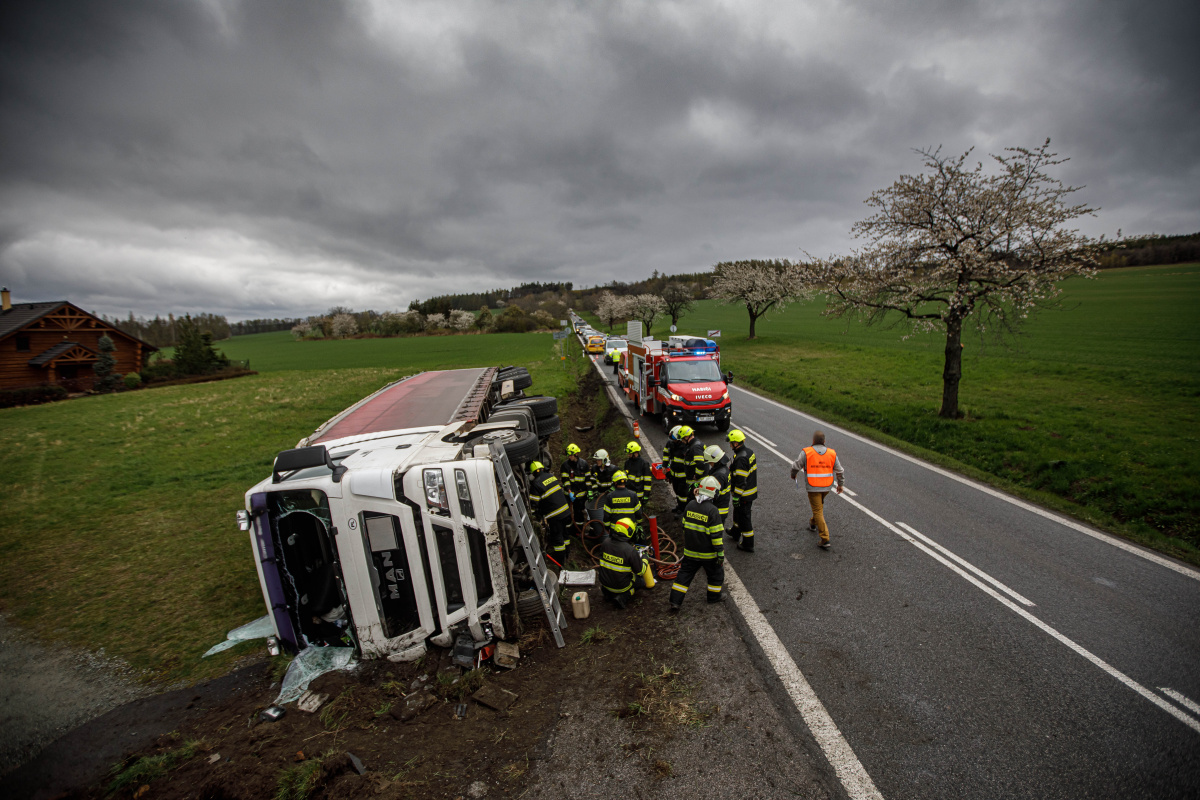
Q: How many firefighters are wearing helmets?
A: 11